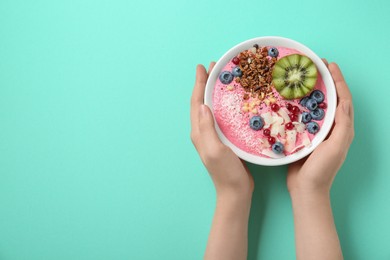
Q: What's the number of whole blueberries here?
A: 11